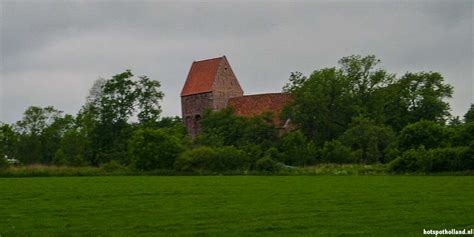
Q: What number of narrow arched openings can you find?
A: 2